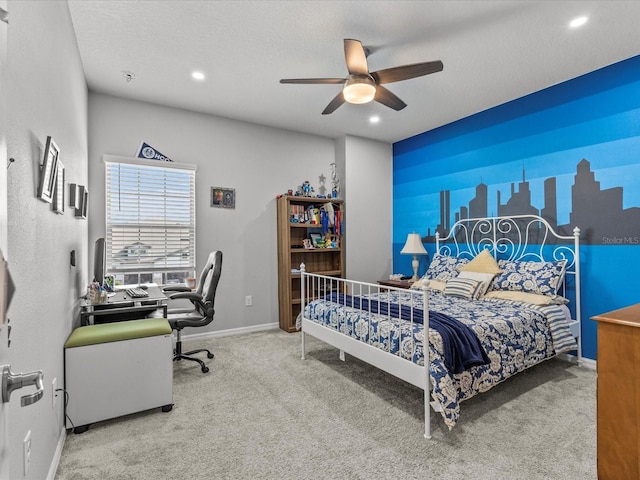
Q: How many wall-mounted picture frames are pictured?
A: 5